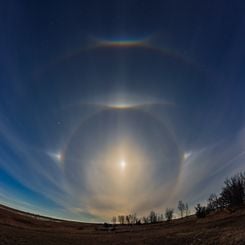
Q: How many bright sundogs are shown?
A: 2